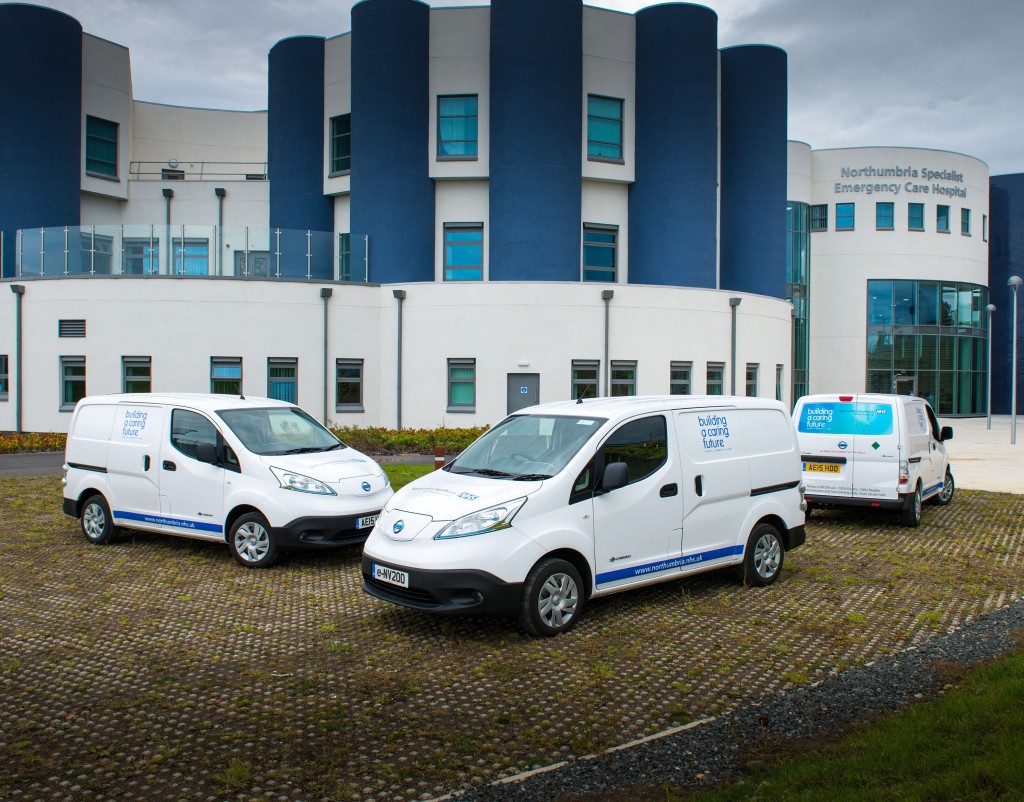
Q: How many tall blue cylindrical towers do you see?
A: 6